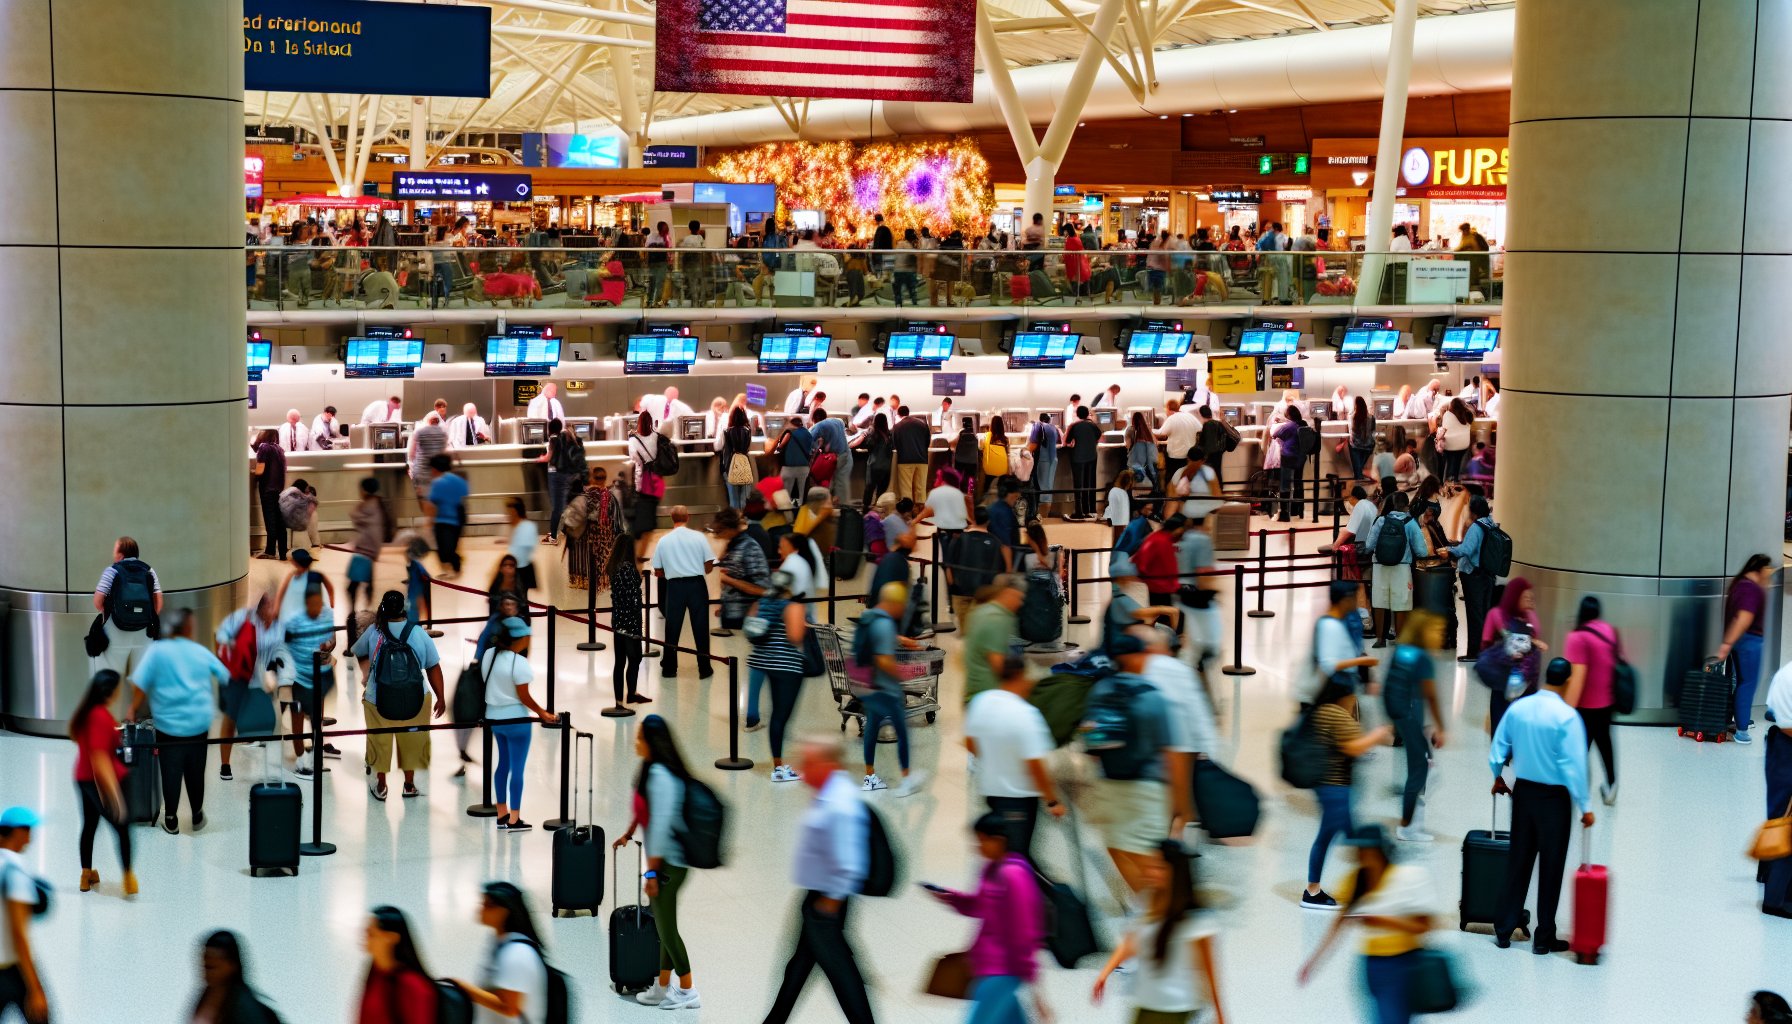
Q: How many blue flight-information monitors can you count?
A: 11